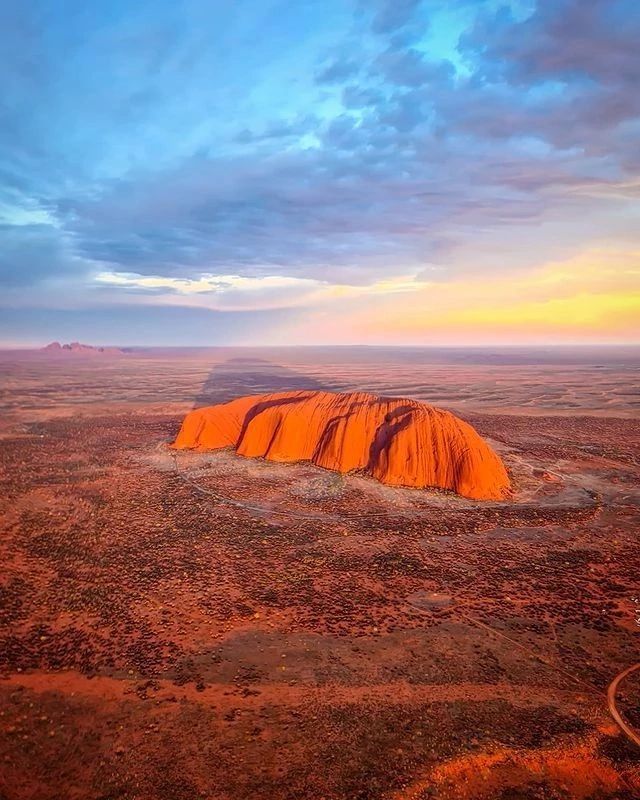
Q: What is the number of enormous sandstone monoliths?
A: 1